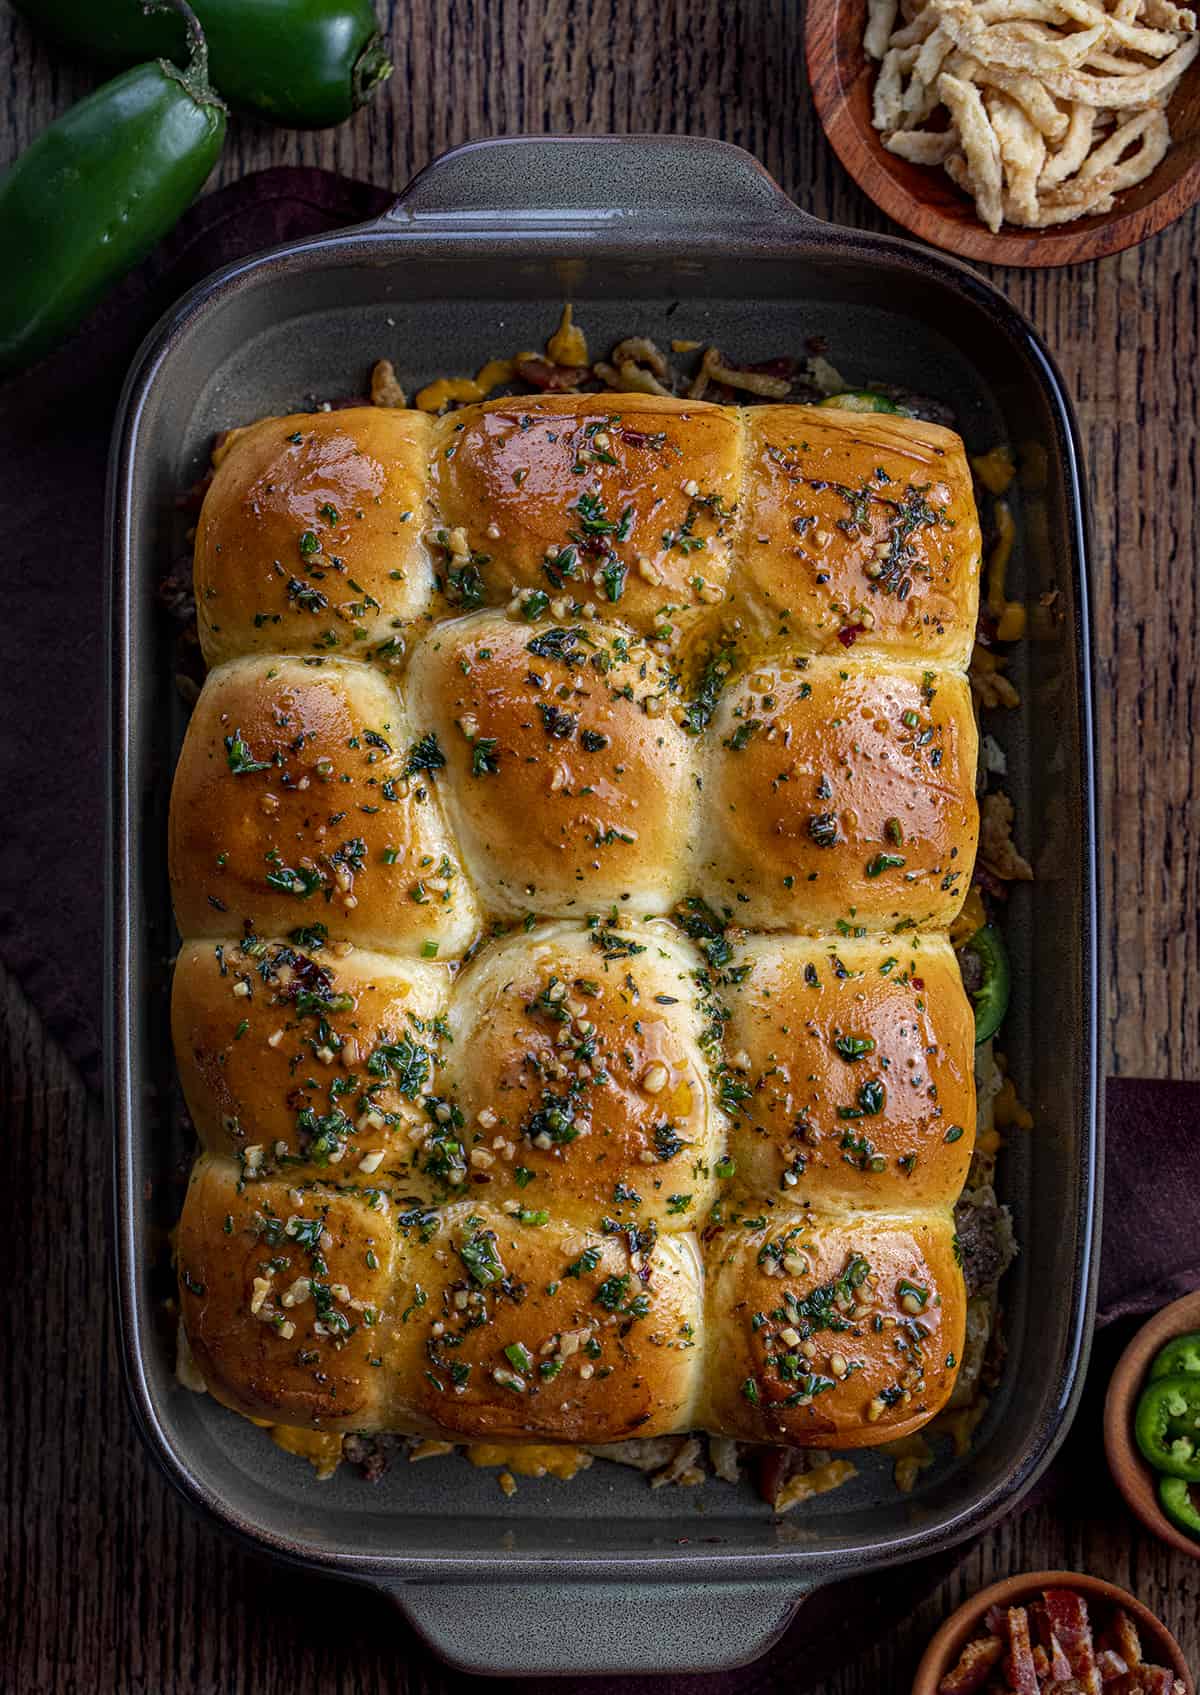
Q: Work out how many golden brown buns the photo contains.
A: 12